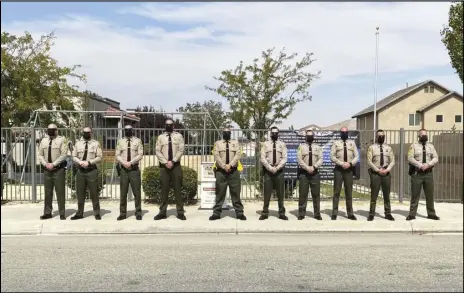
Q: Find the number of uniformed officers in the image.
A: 10